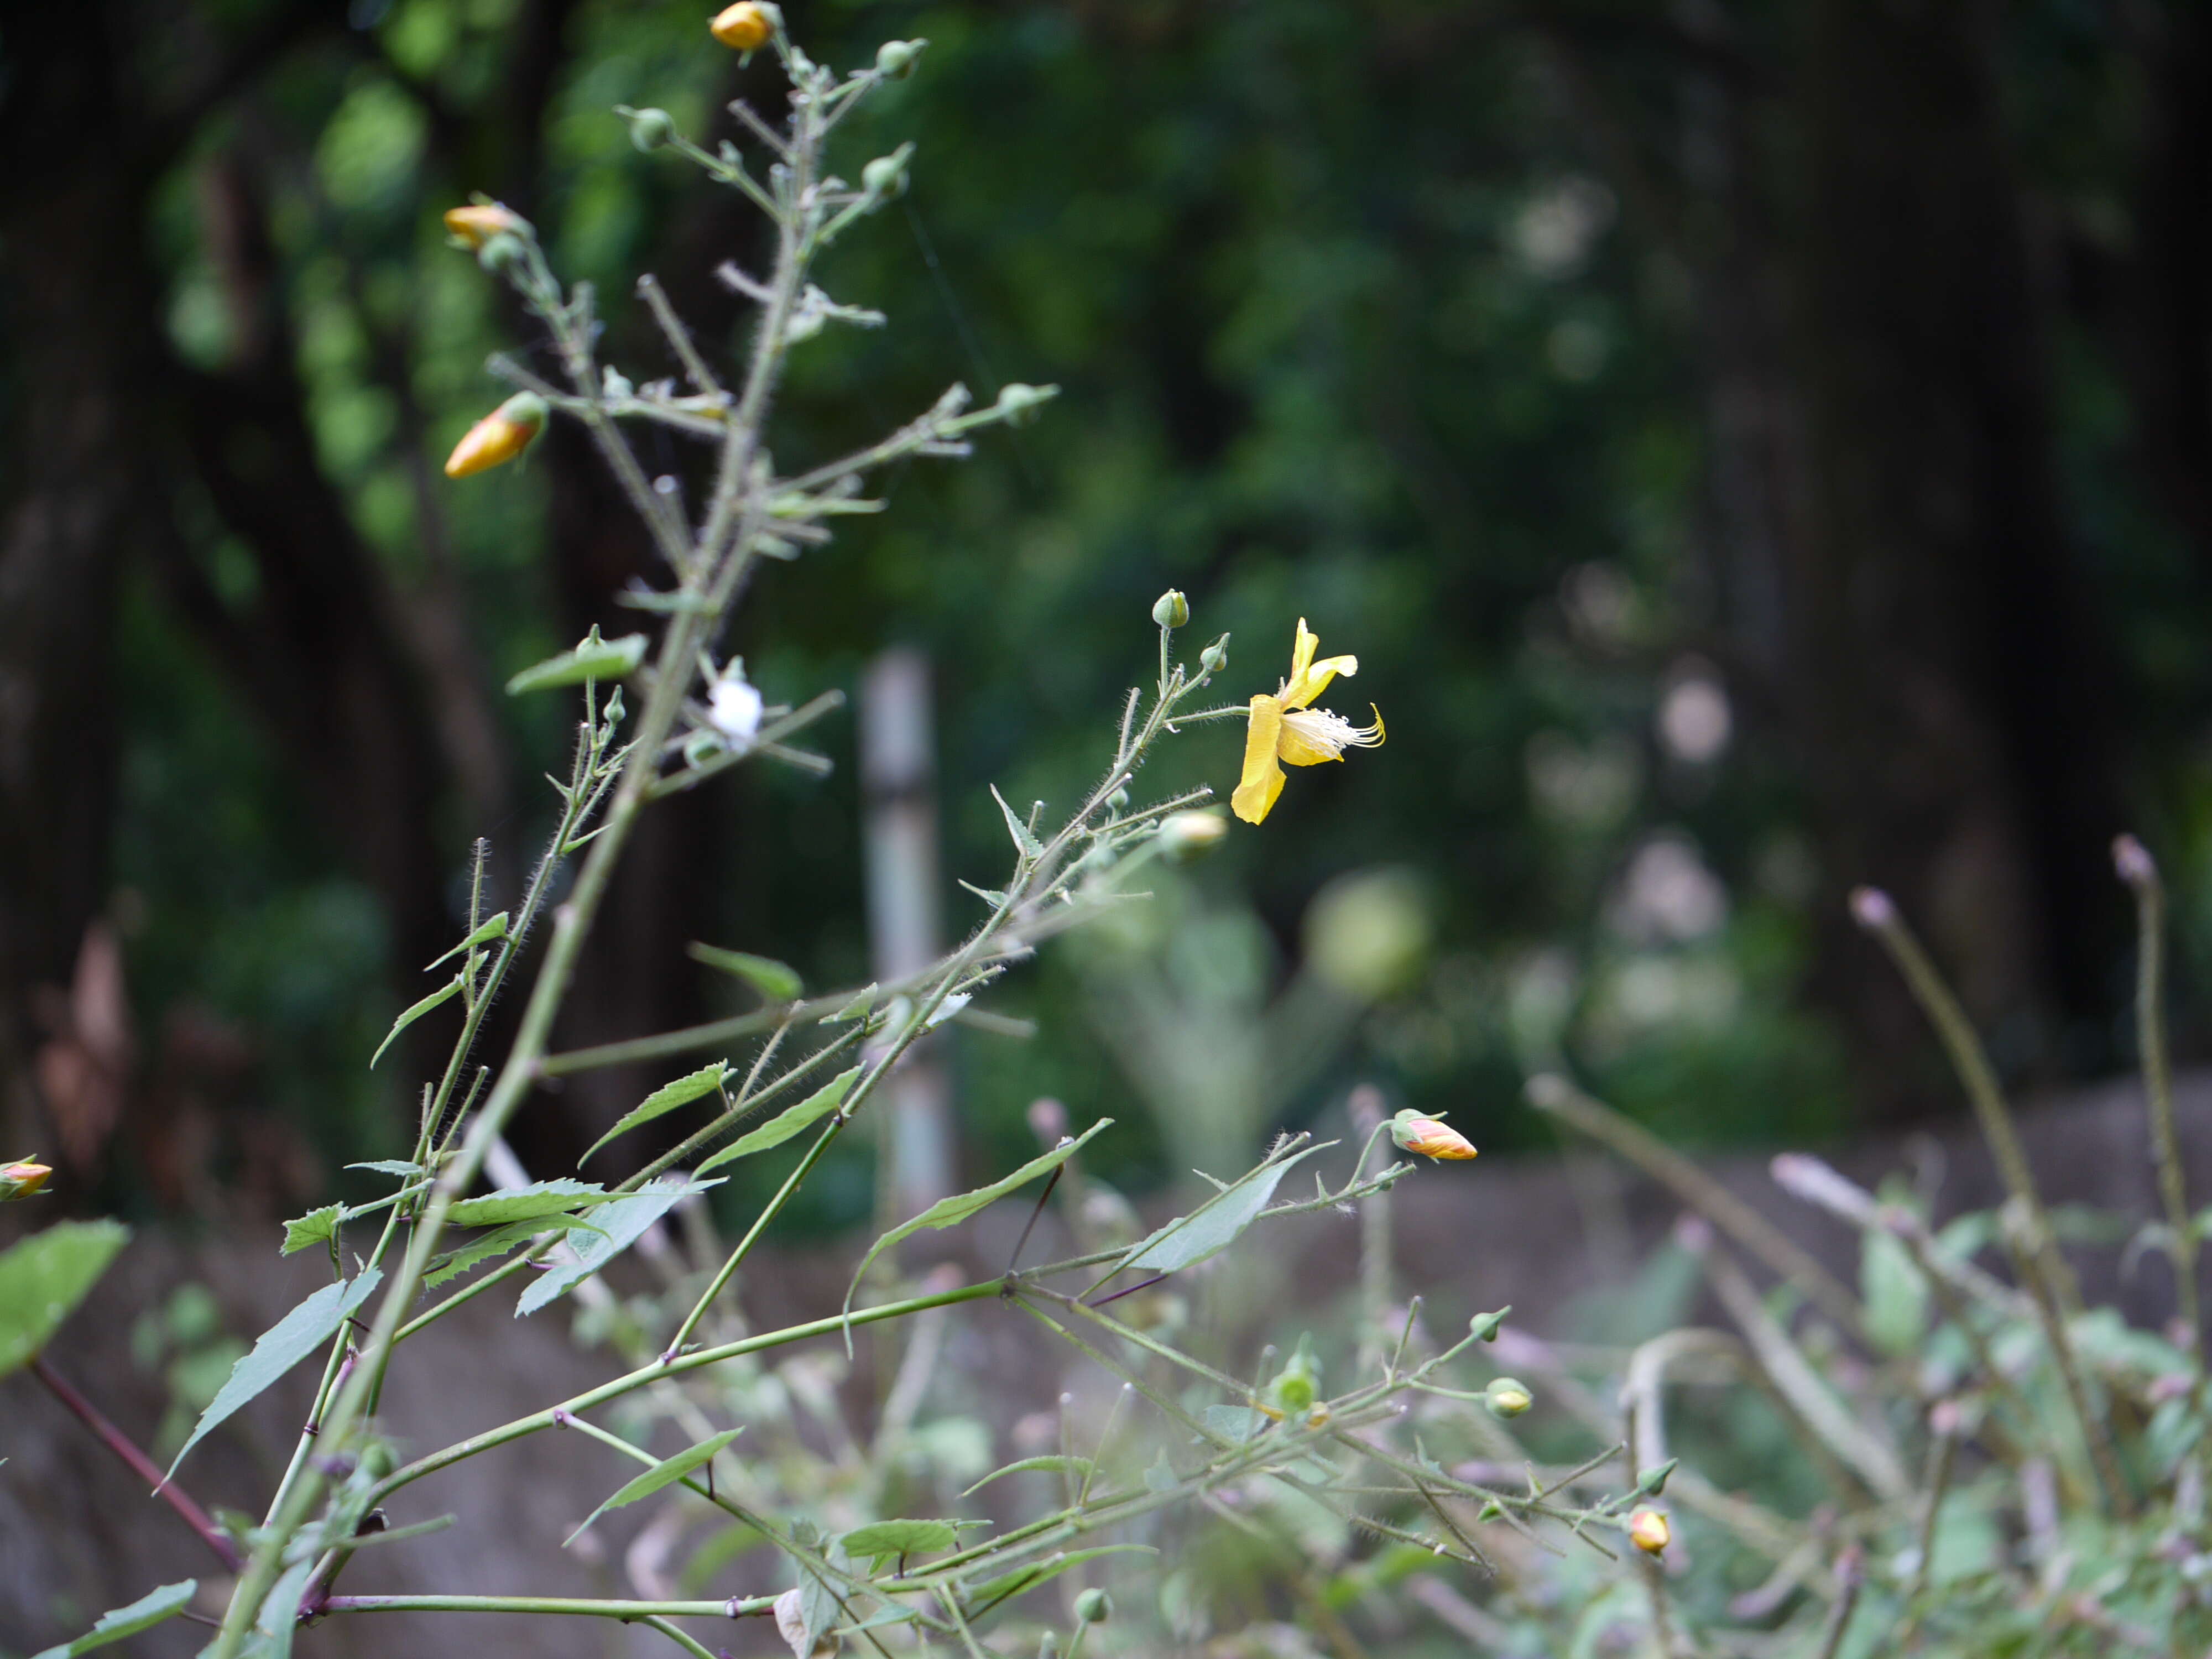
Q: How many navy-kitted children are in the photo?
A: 0